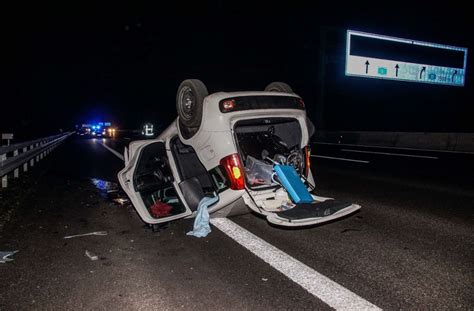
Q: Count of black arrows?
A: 4